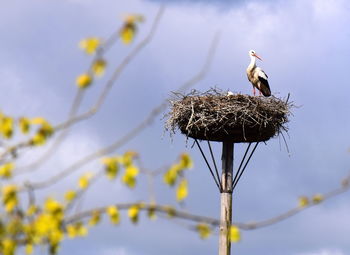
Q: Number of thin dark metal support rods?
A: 4